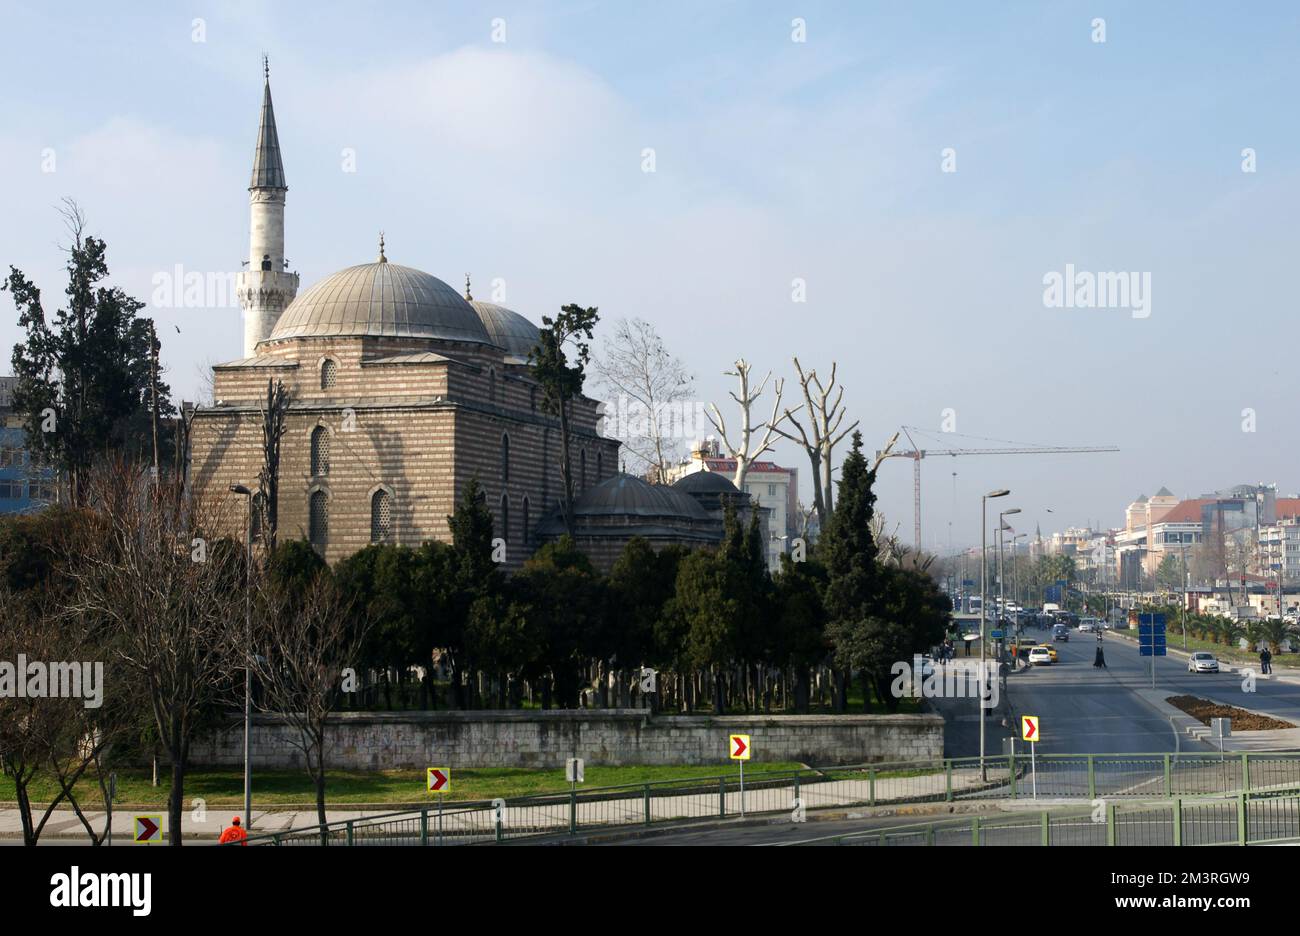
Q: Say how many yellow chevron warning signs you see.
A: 4